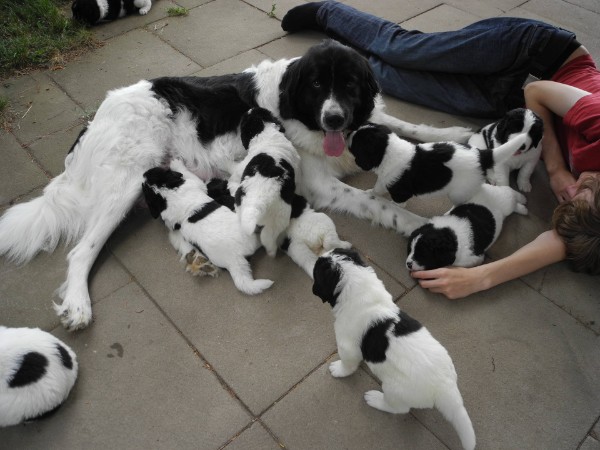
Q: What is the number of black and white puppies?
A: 9